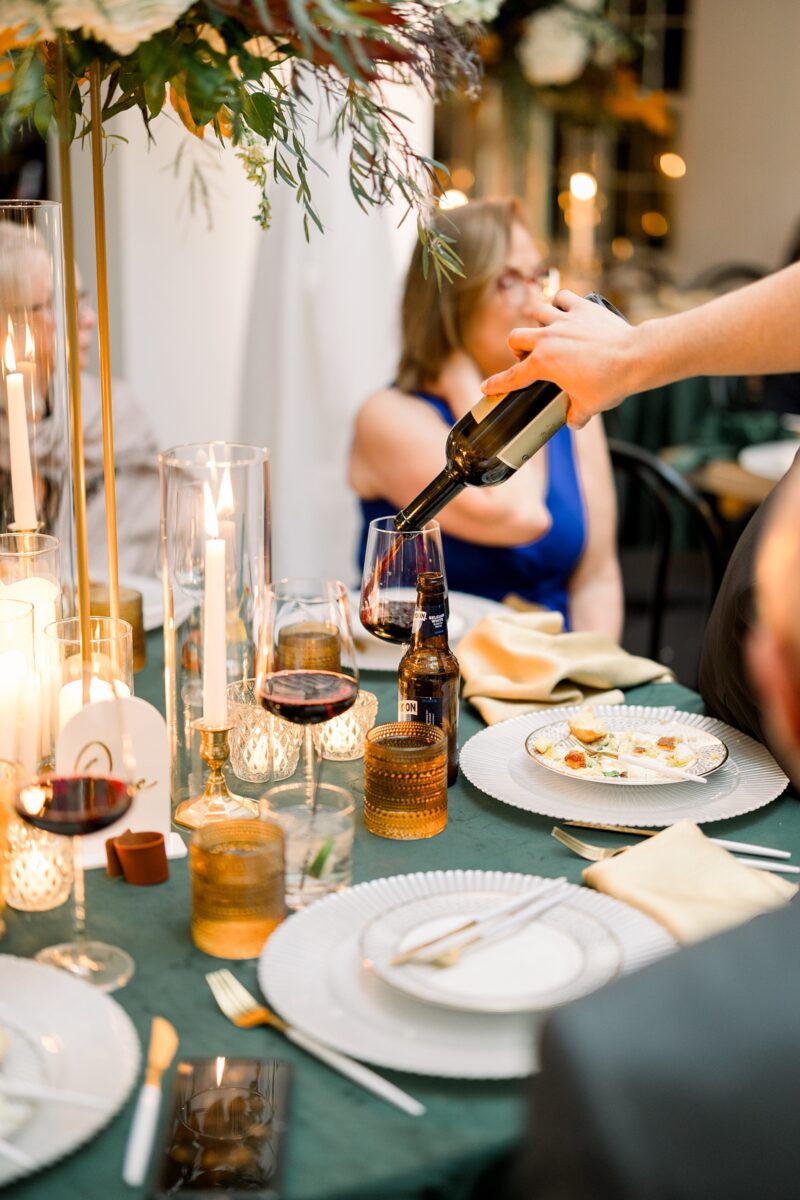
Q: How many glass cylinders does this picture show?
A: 5